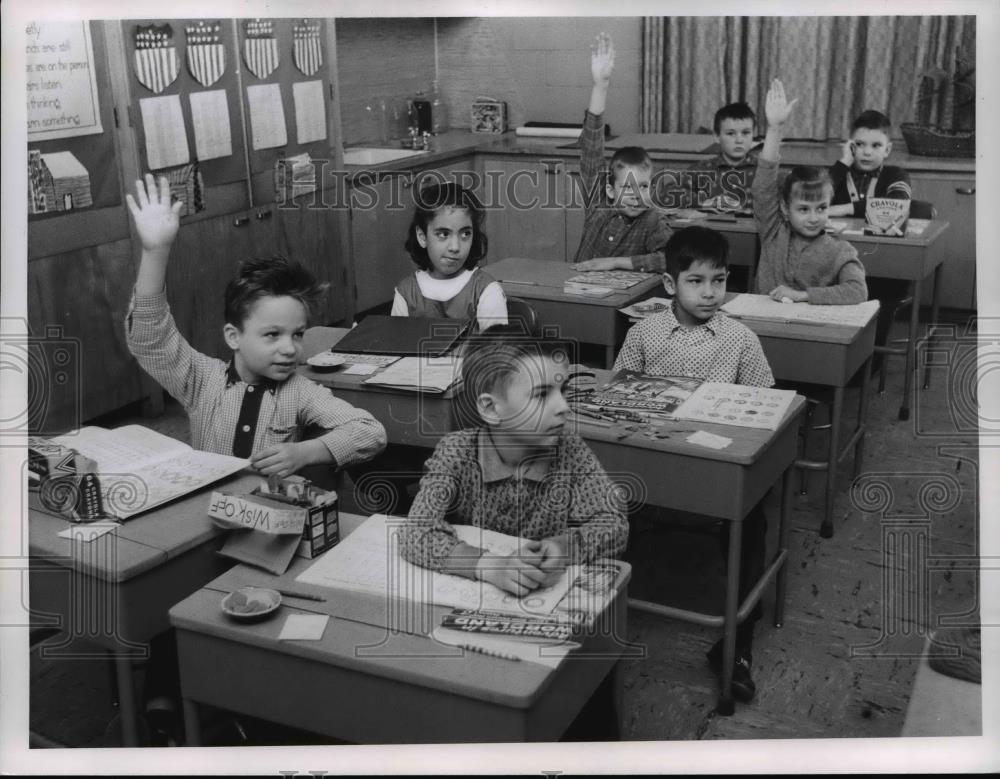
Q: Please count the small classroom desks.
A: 8